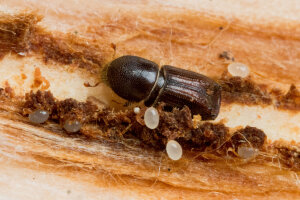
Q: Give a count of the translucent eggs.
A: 6